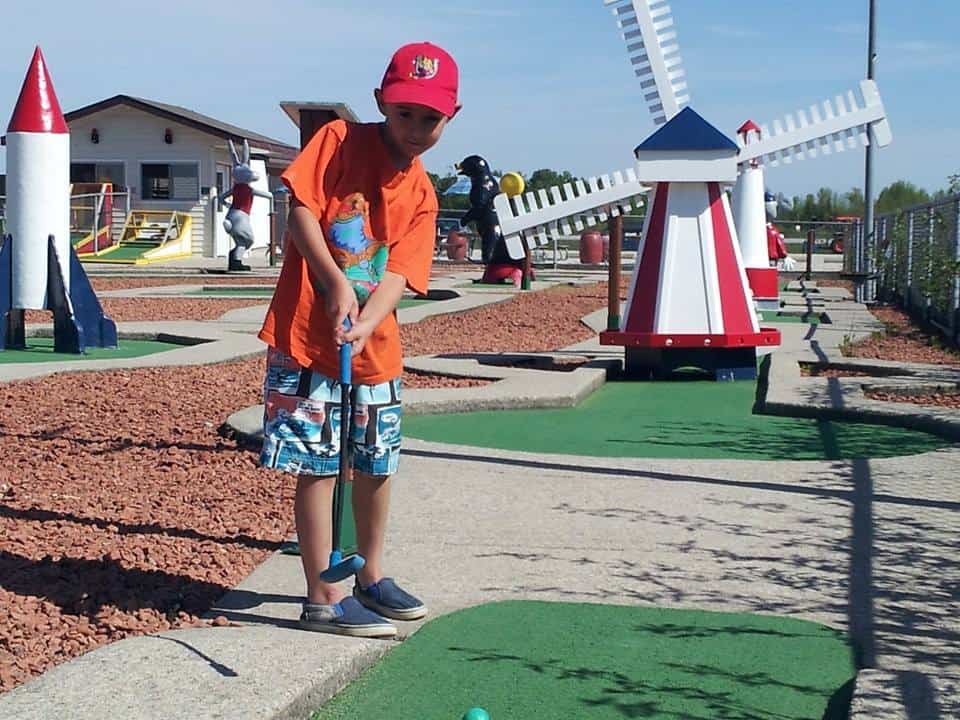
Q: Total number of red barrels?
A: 2